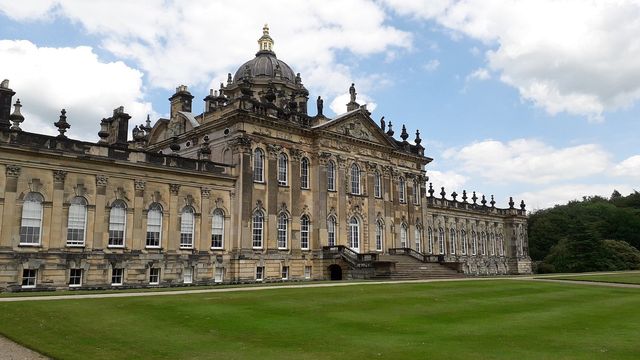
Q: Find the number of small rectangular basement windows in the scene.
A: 9